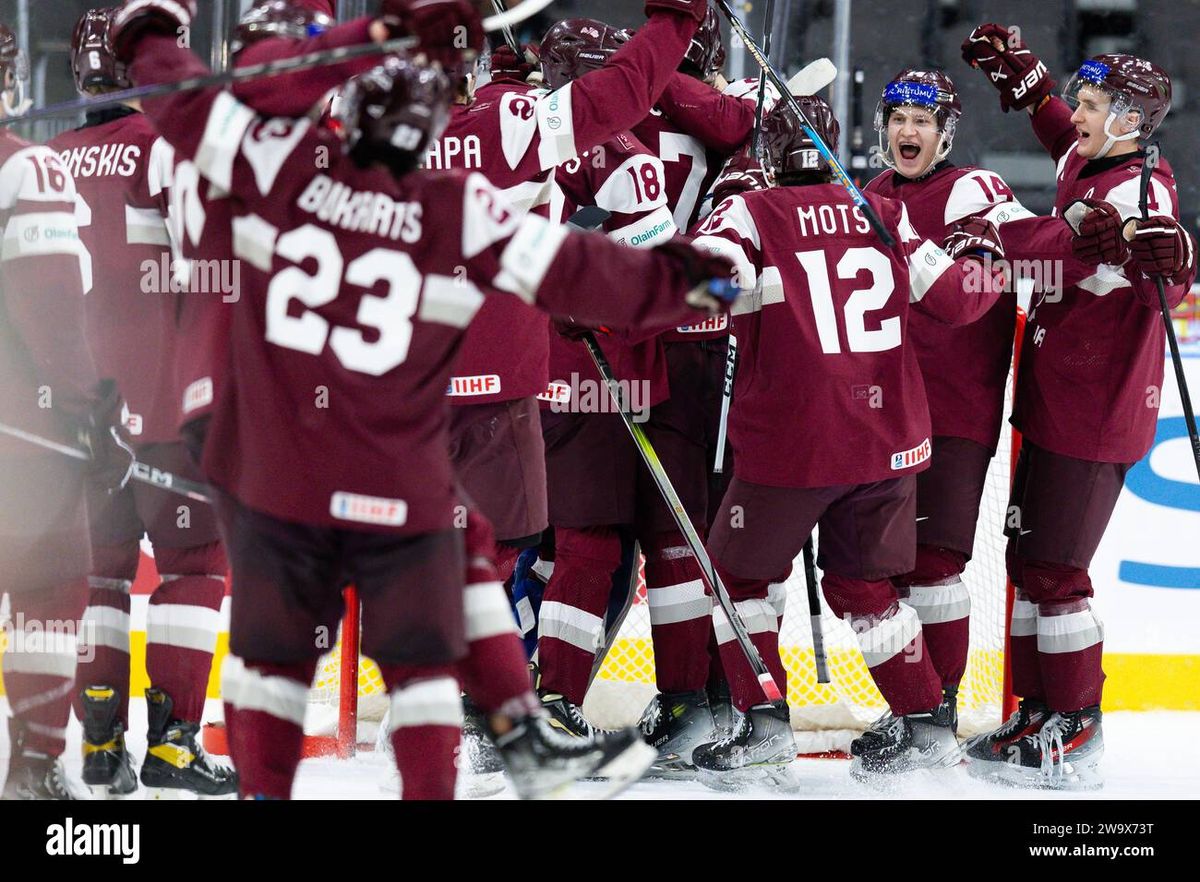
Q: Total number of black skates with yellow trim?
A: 2